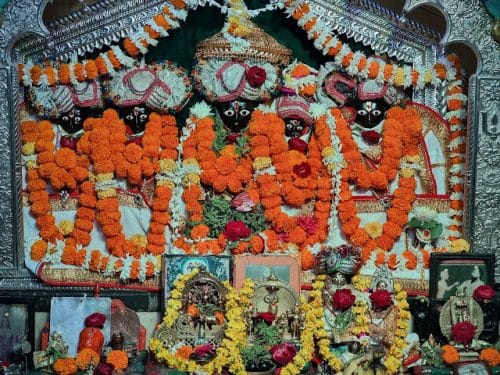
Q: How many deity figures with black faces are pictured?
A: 5